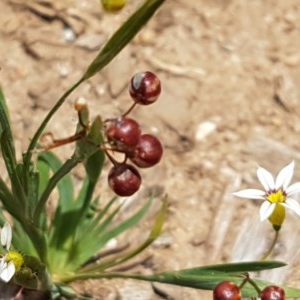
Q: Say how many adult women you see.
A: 0